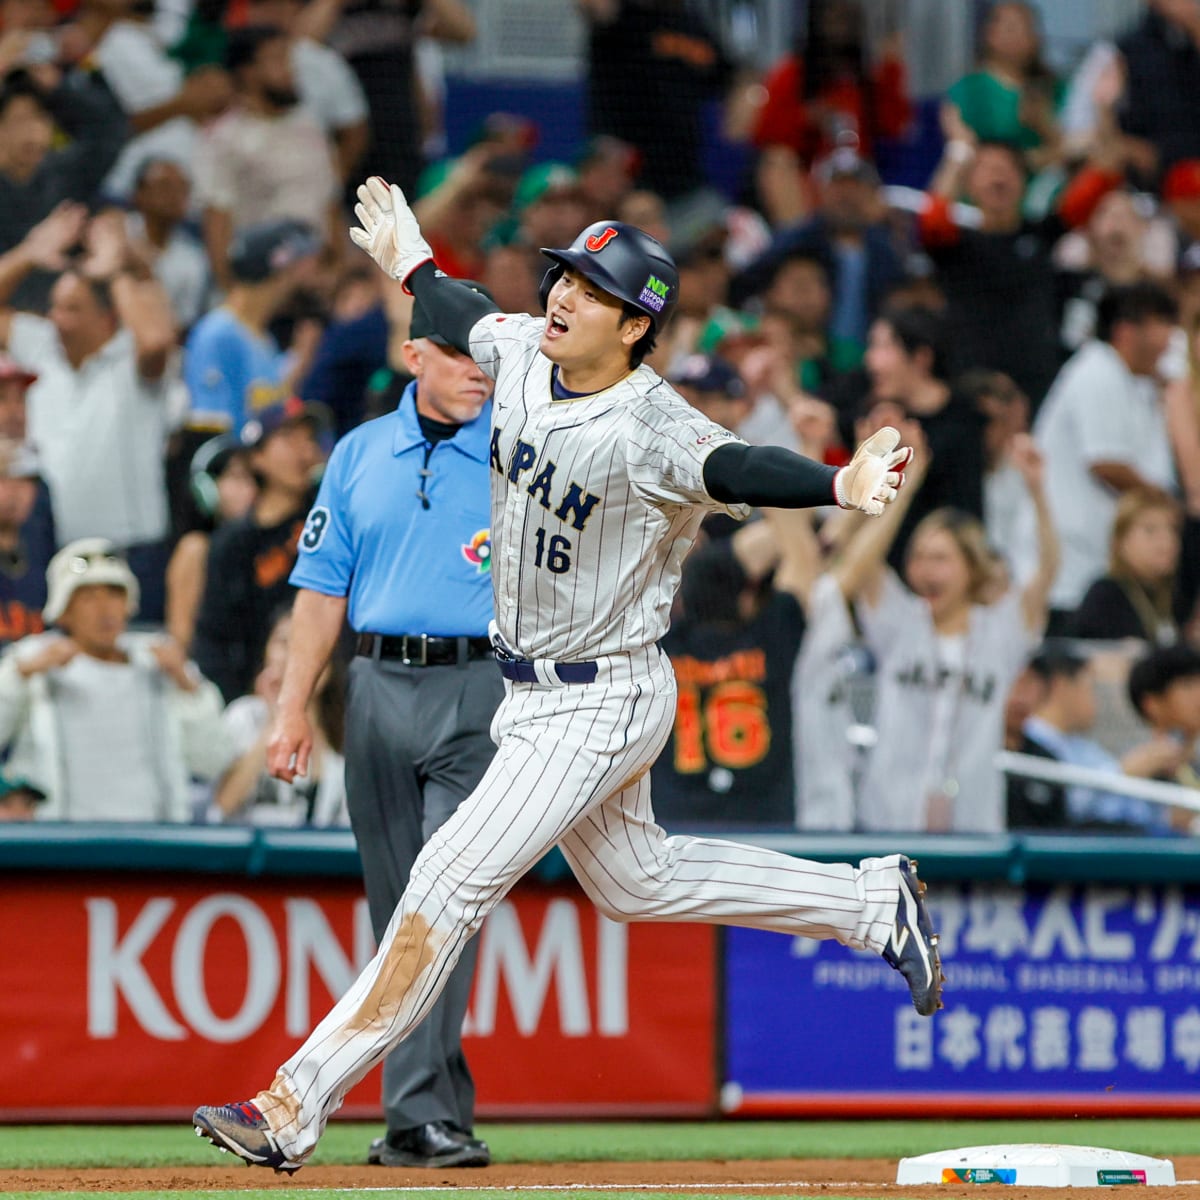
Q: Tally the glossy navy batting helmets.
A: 1